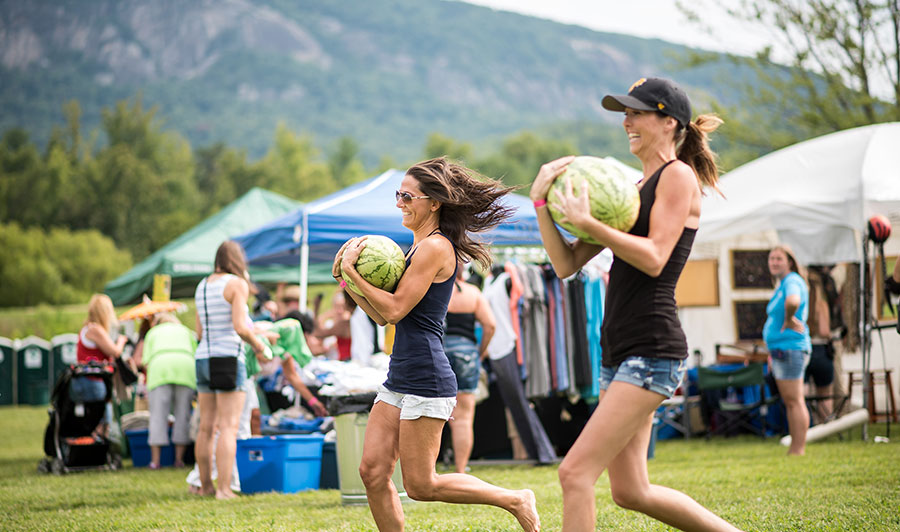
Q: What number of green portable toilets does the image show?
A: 3